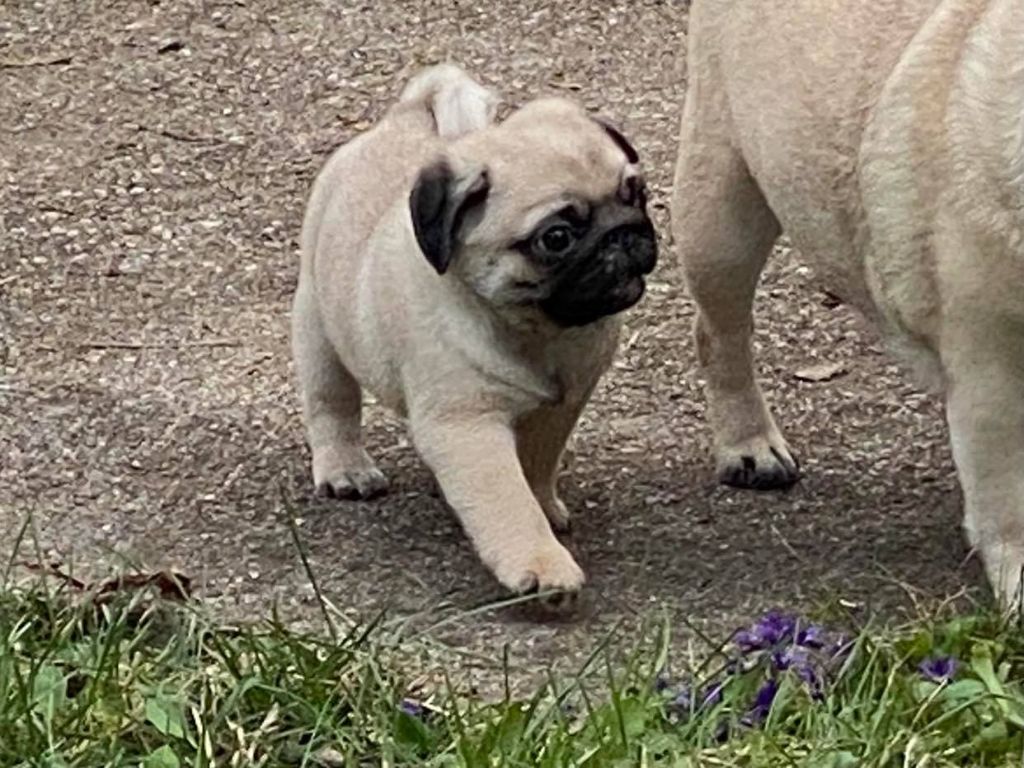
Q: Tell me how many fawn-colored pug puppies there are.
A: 1